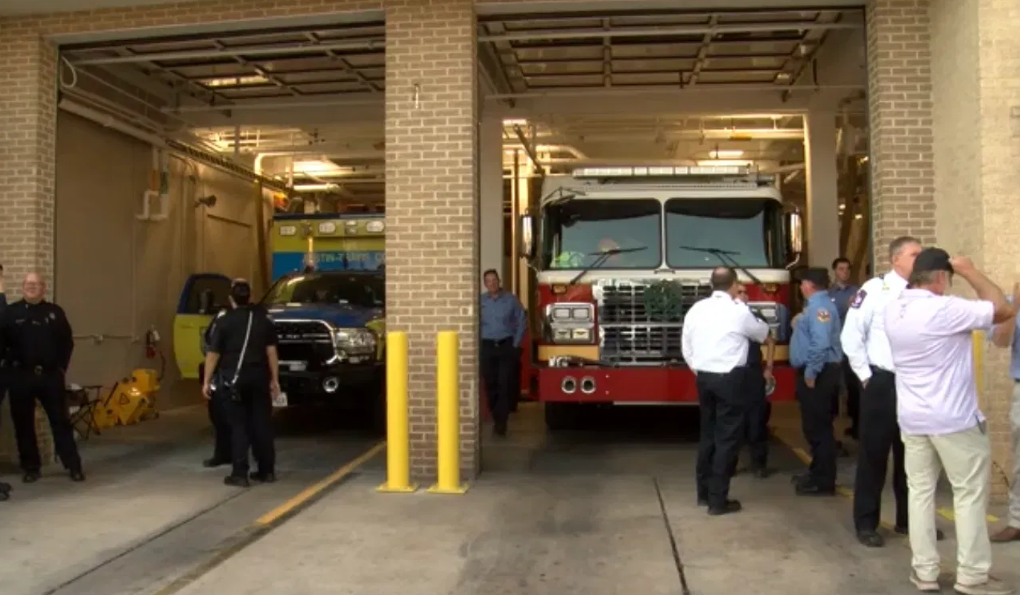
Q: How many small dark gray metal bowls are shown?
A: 0